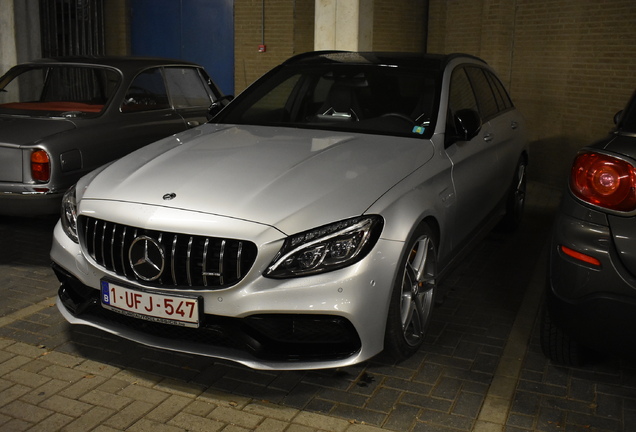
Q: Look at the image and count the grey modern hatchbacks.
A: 1